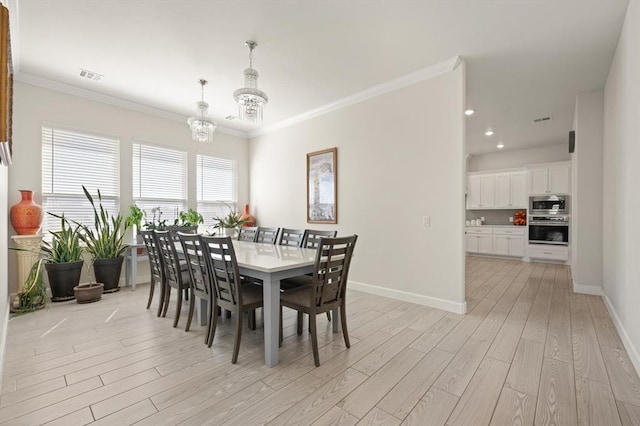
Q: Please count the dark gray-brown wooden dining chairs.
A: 10